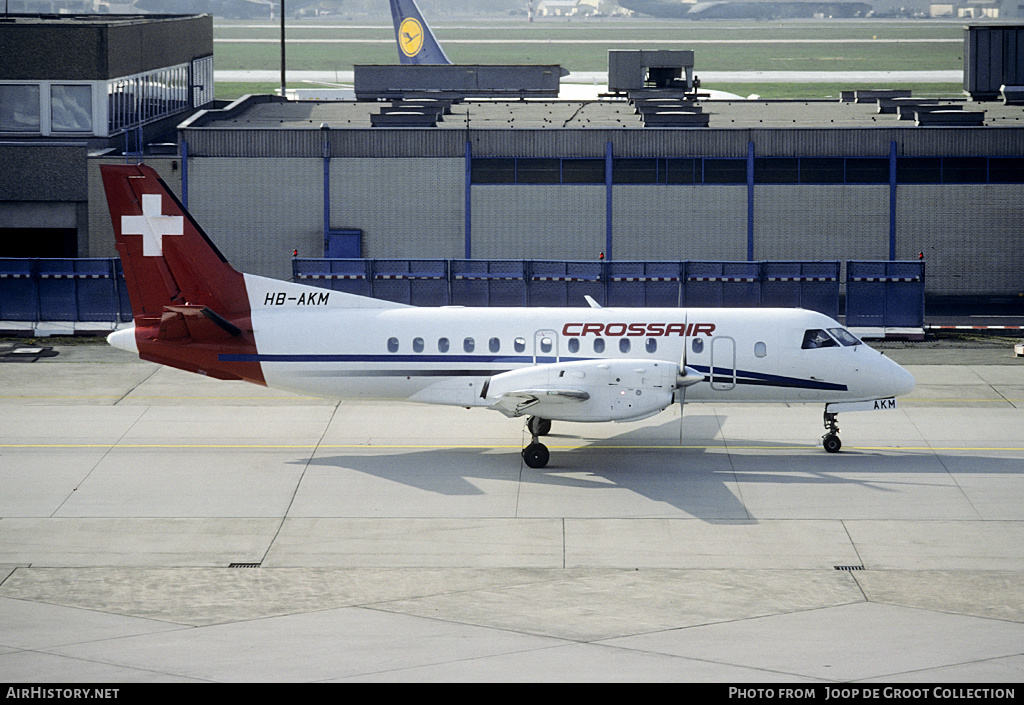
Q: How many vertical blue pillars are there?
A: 6